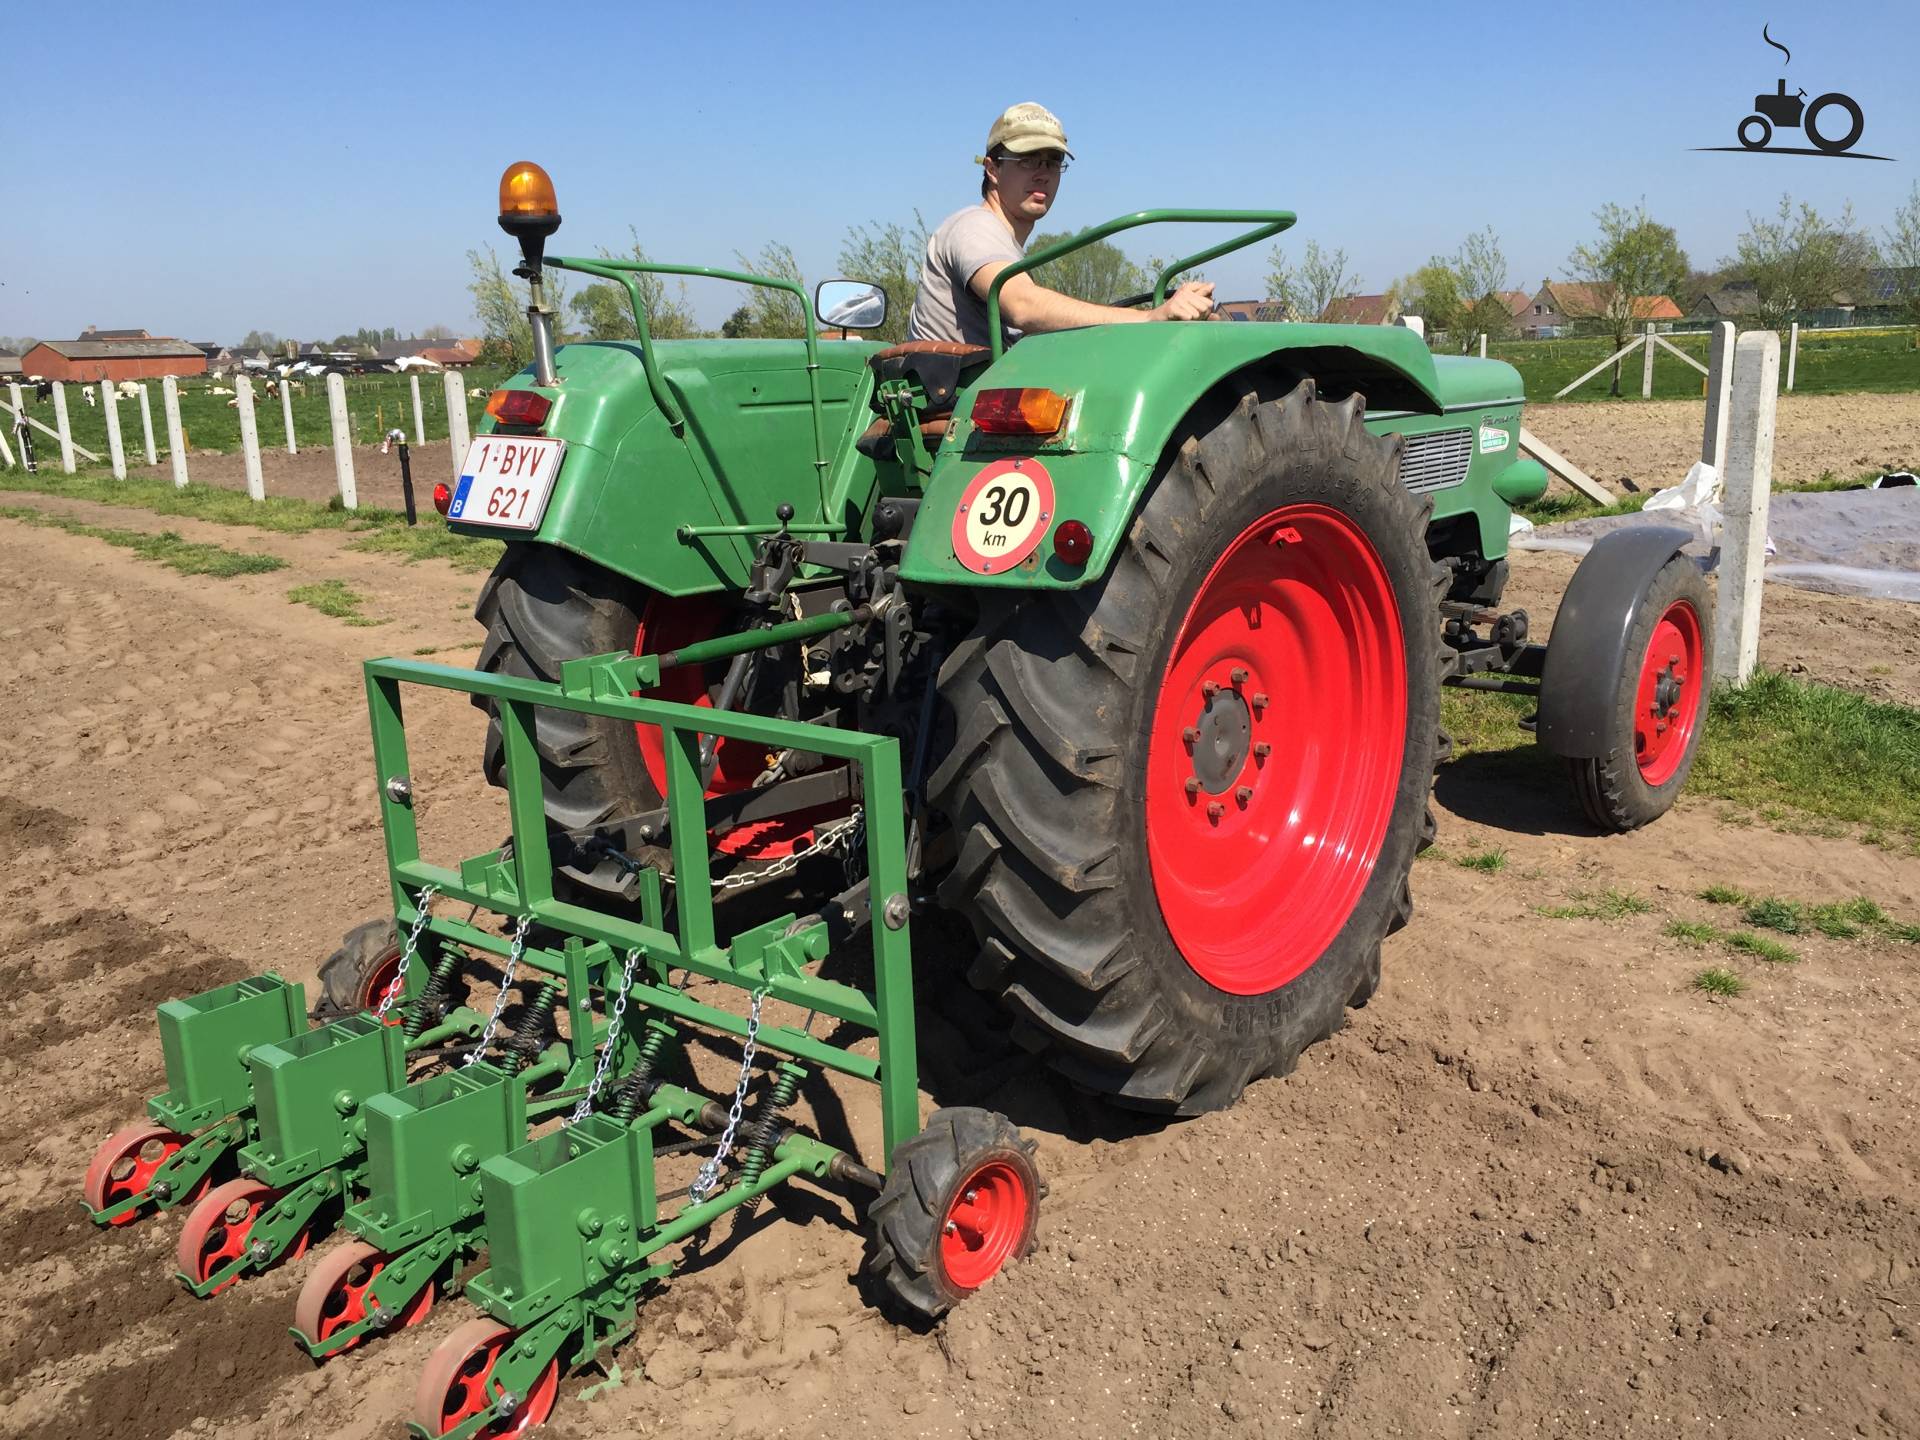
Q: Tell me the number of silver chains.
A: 5